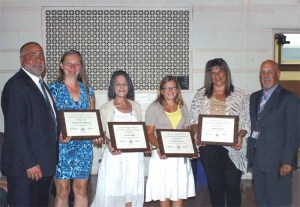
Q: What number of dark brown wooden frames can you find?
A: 4